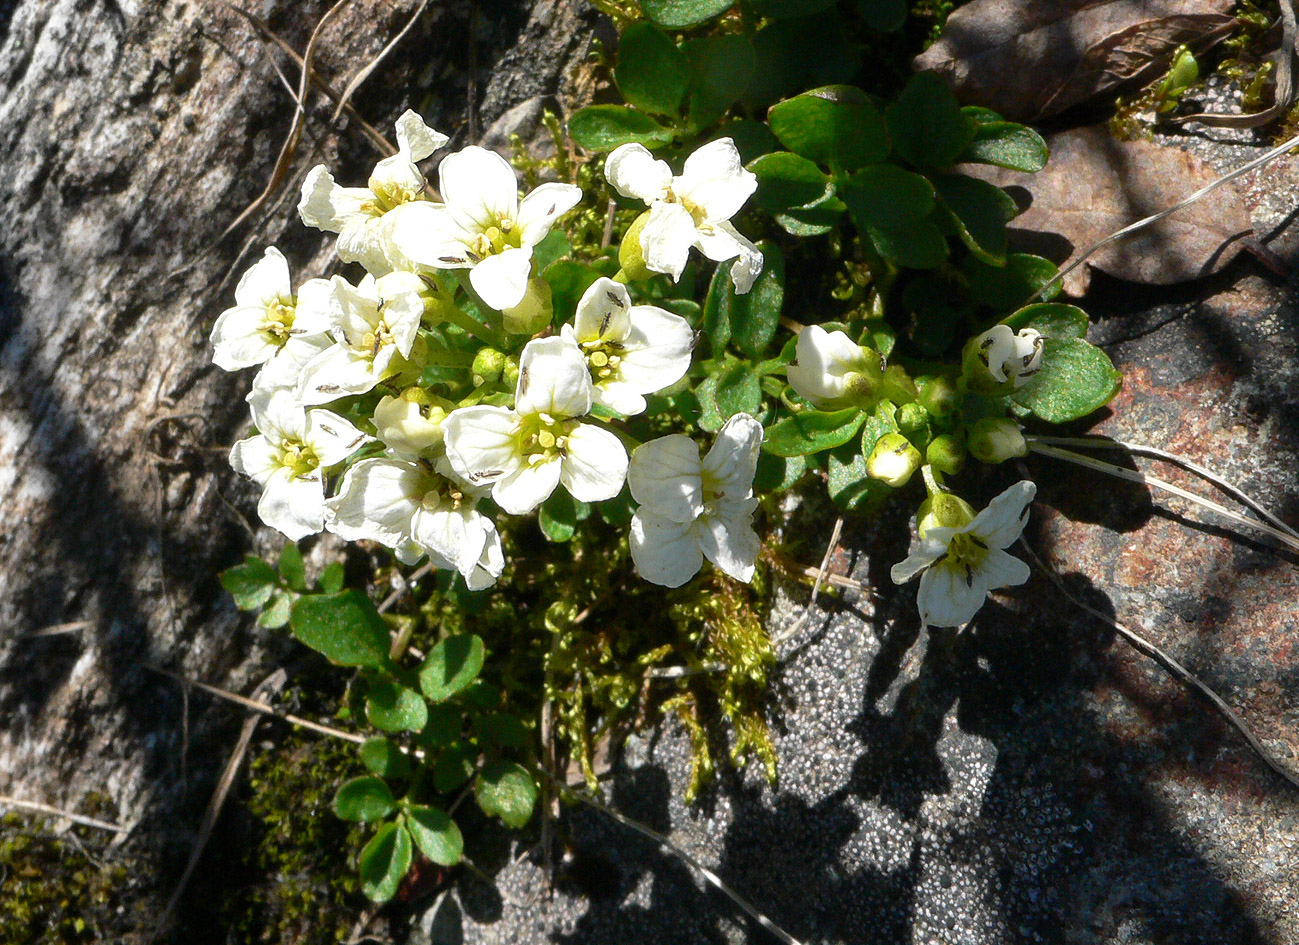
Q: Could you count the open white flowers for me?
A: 11